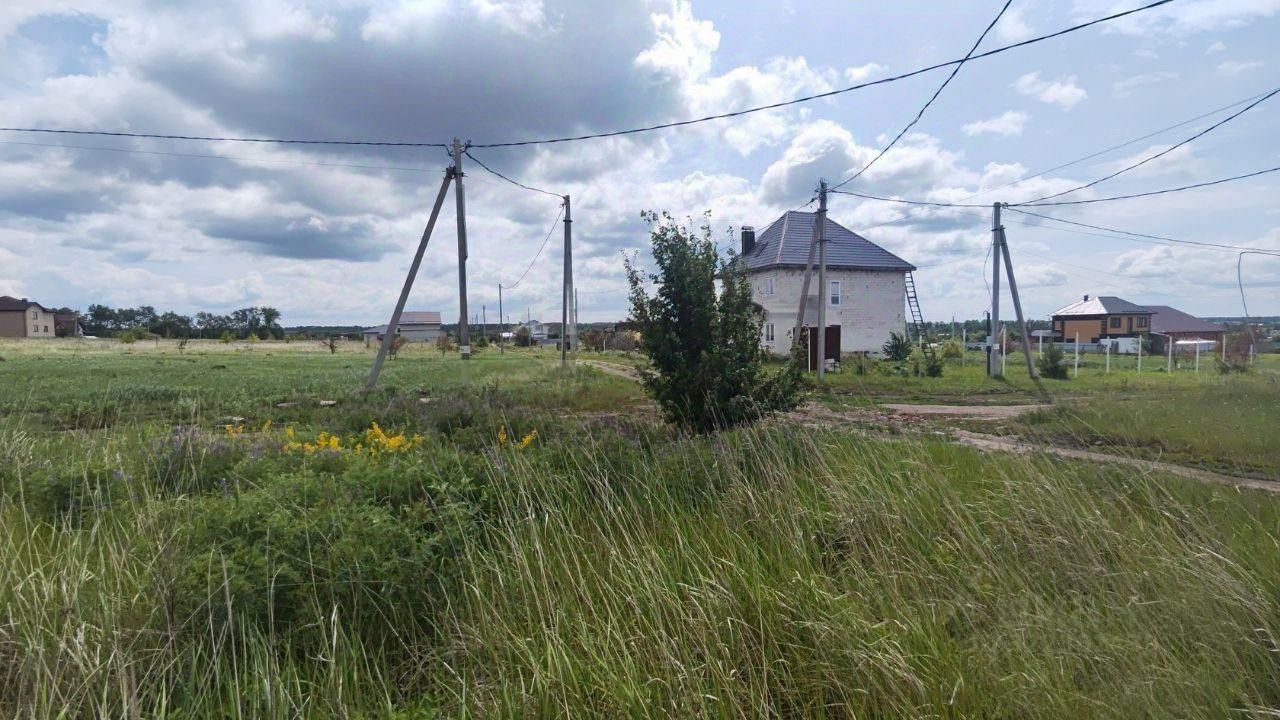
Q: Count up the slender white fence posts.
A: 11